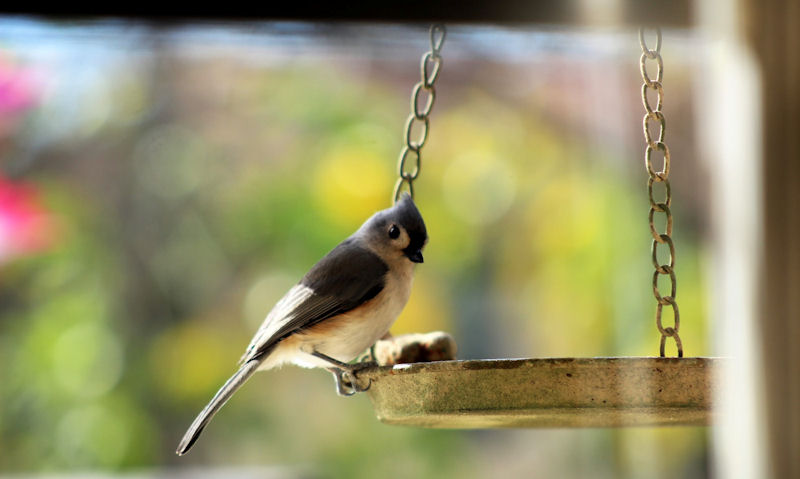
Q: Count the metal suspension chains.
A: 2